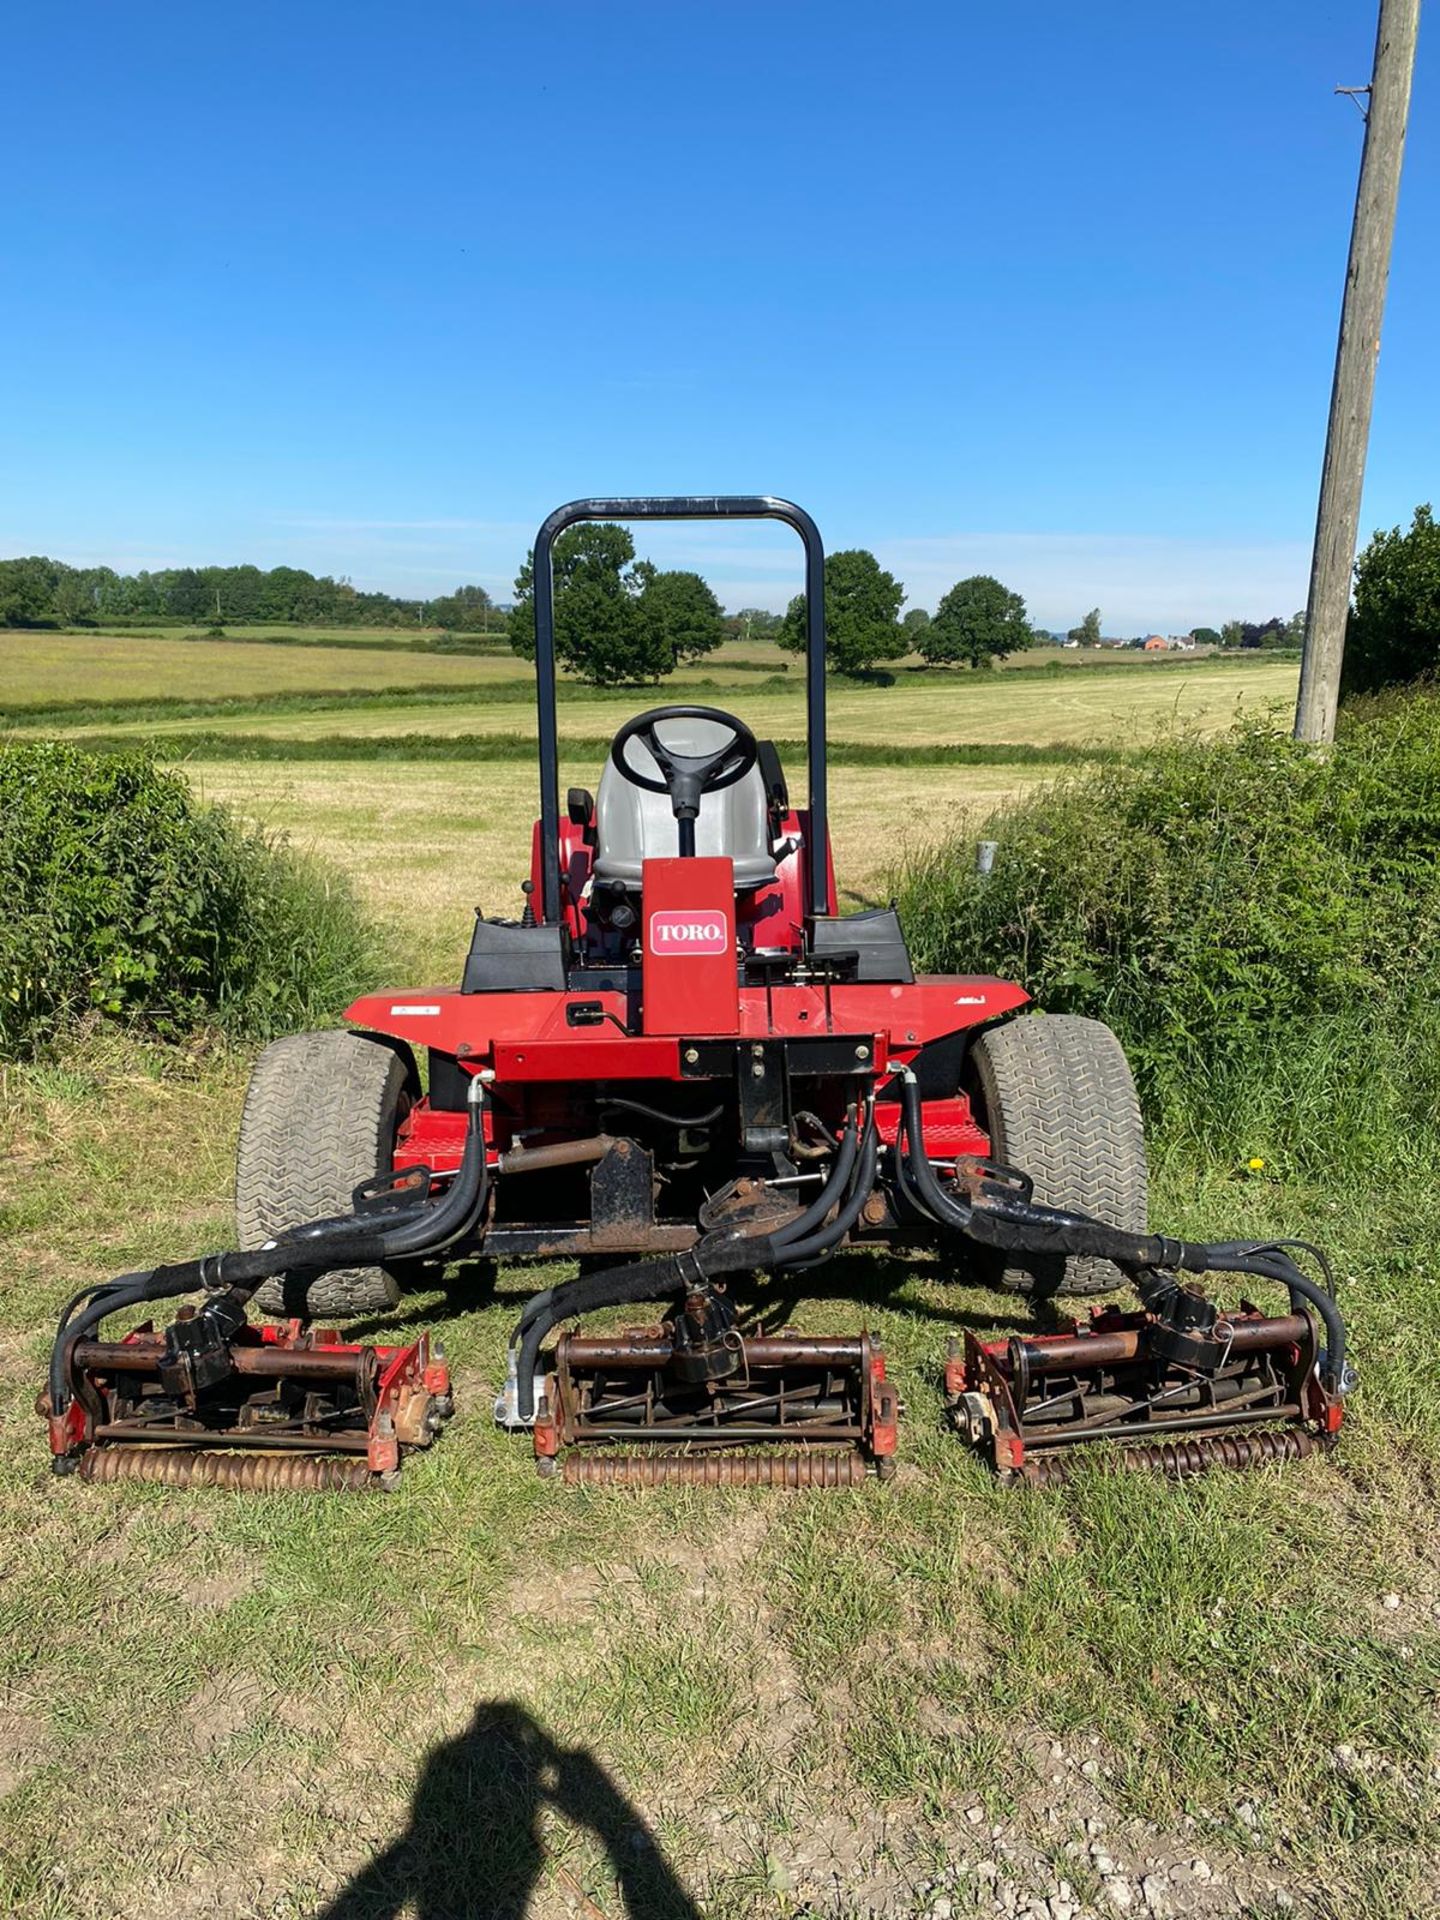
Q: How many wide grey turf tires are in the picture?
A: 2